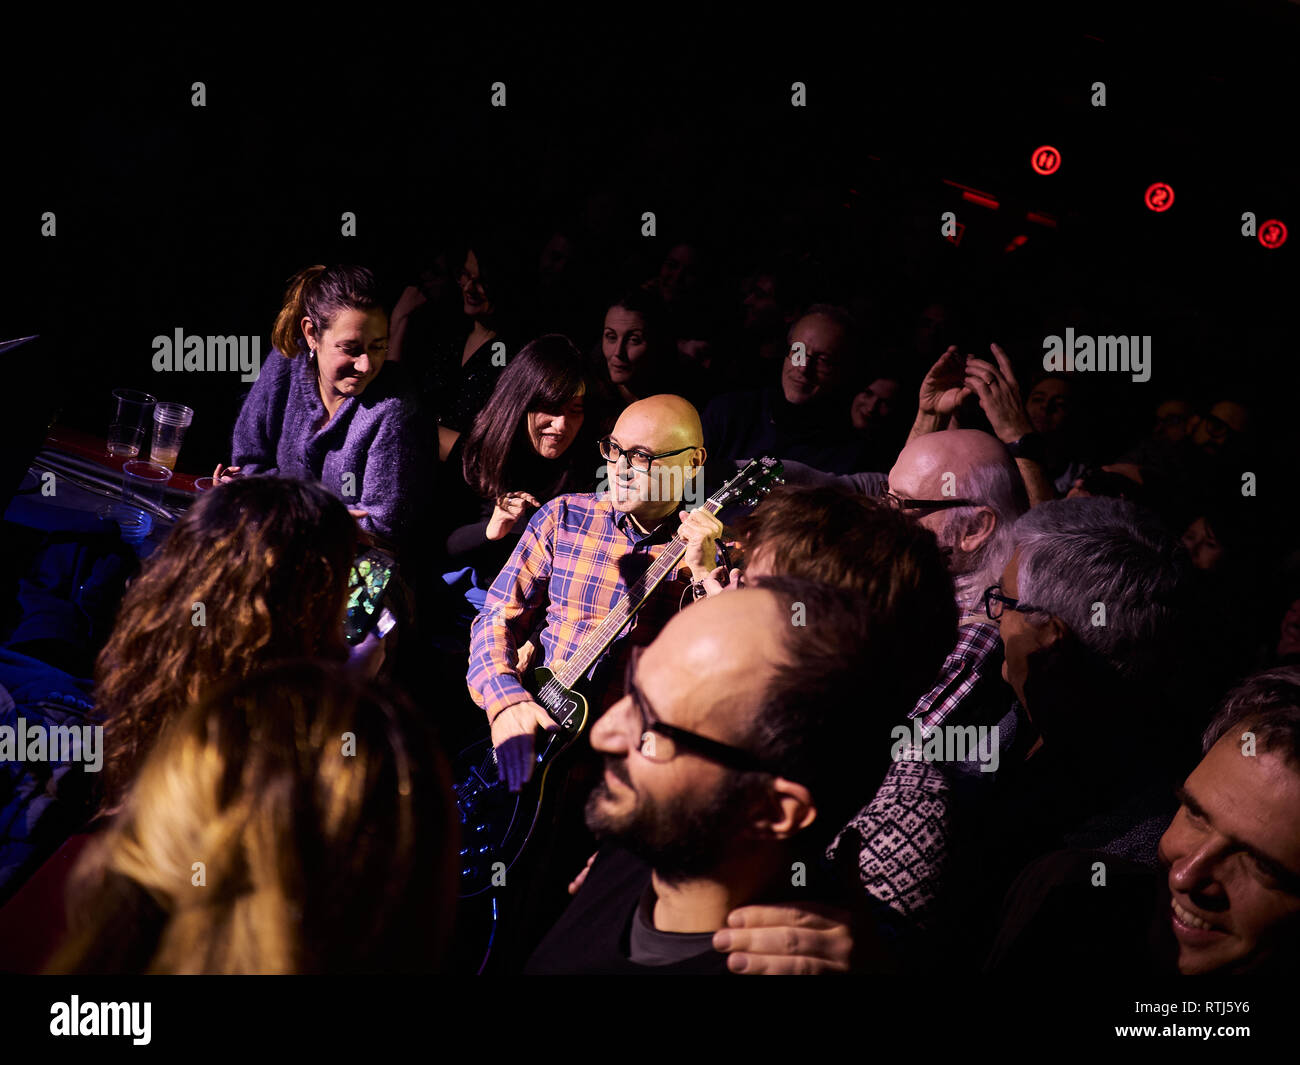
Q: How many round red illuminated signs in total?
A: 3